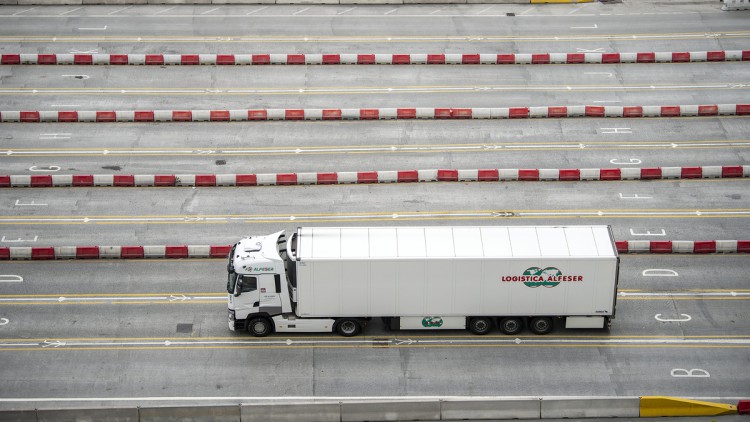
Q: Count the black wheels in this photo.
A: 5